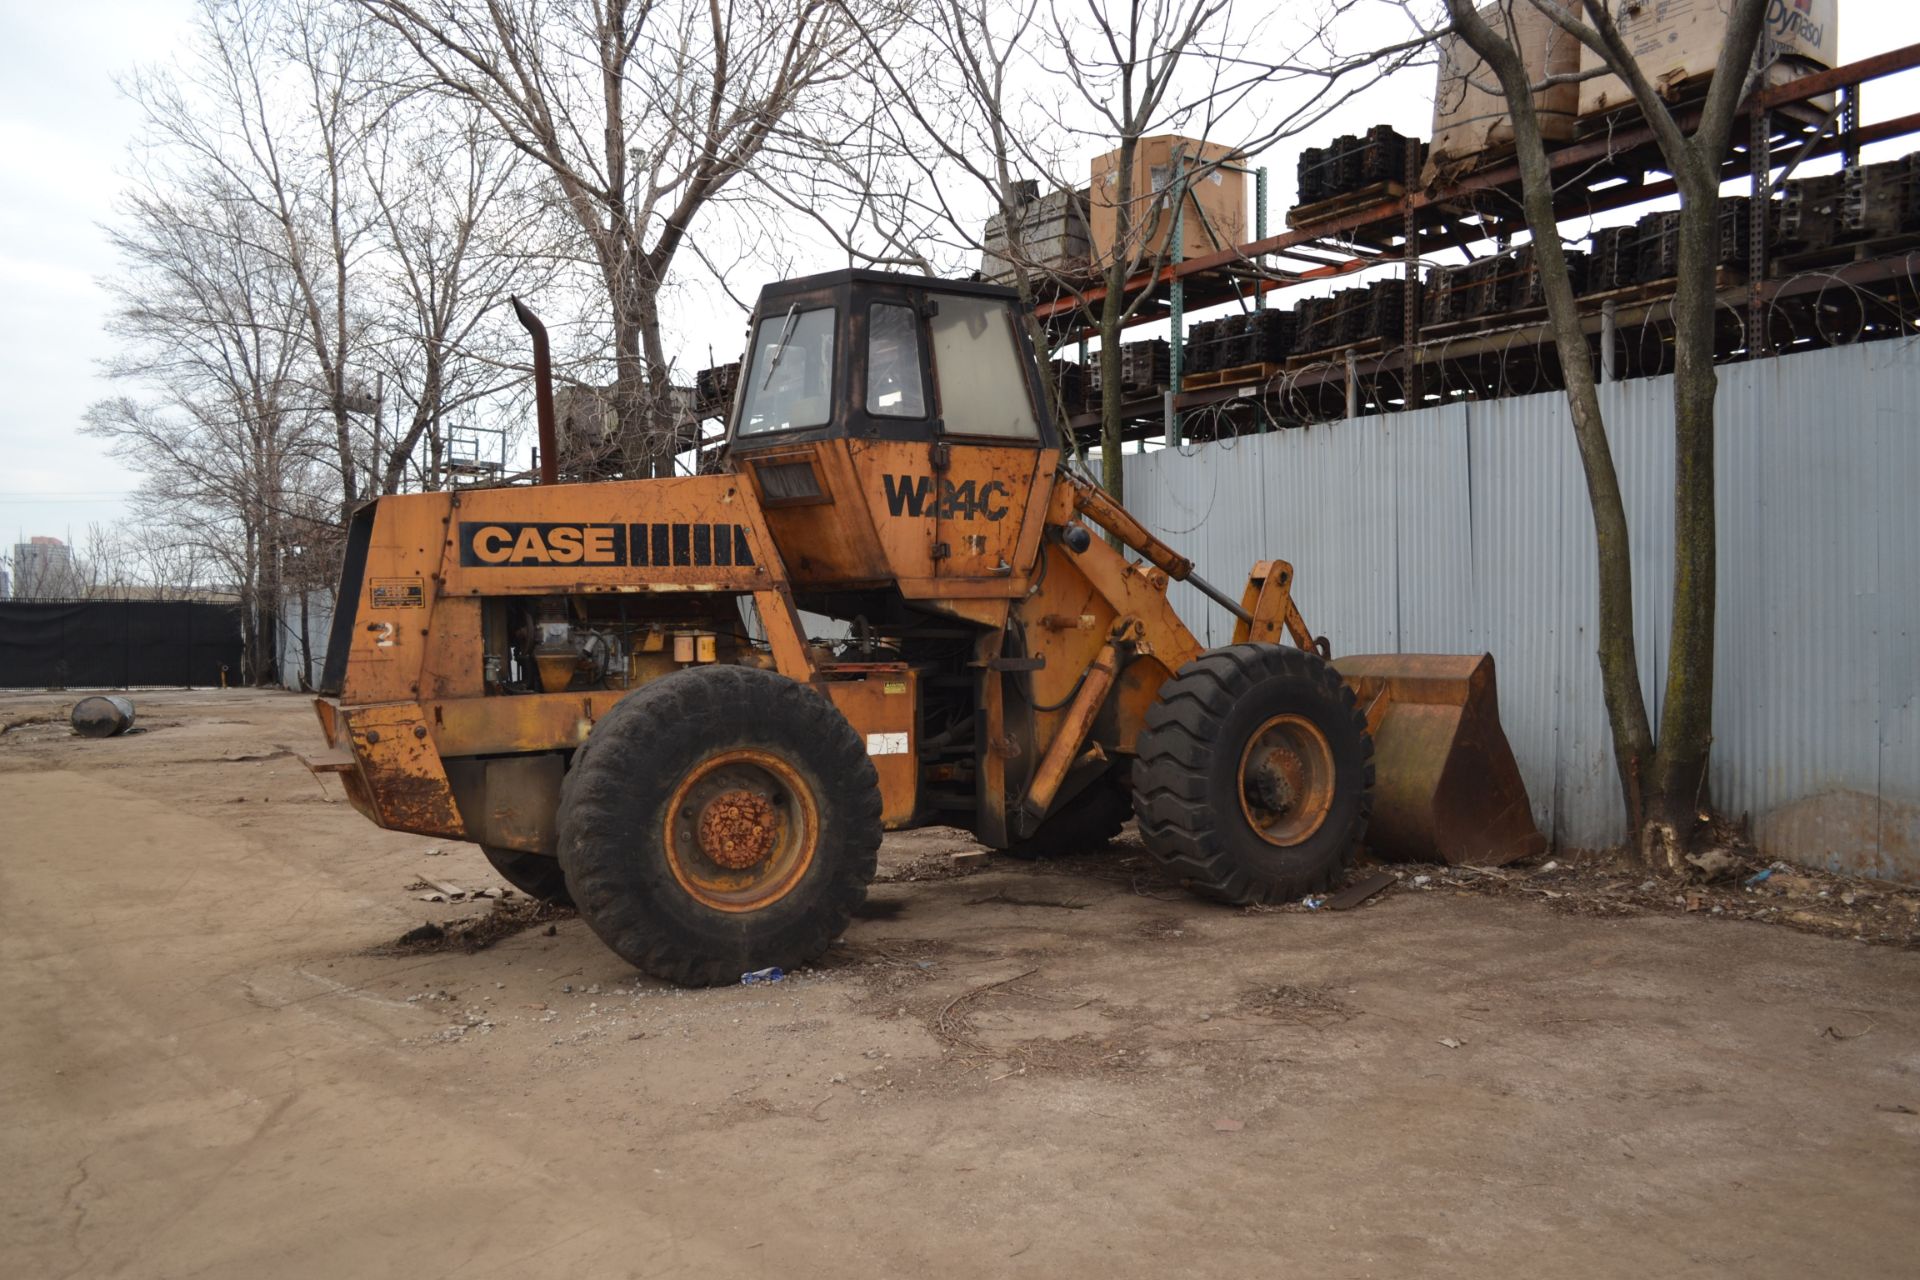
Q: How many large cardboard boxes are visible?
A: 3